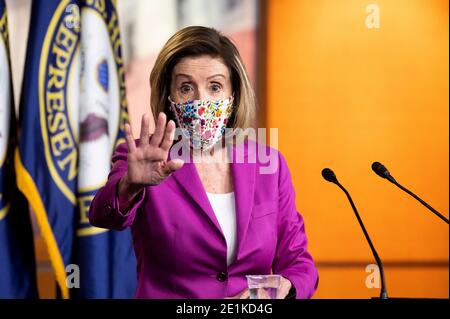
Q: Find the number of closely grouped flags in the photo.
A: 2